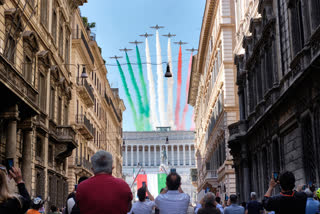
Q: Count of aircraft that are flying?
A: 8